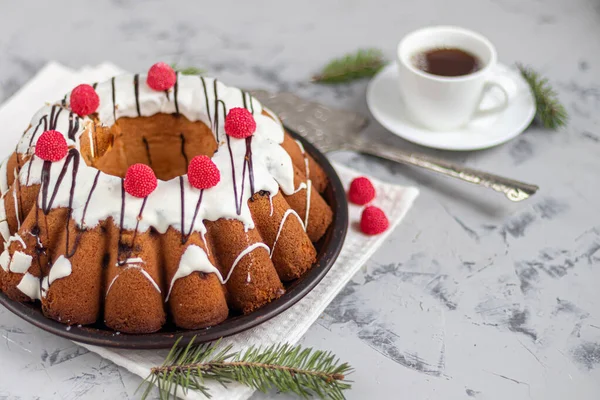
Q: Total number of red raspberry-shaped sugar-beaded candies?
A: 8